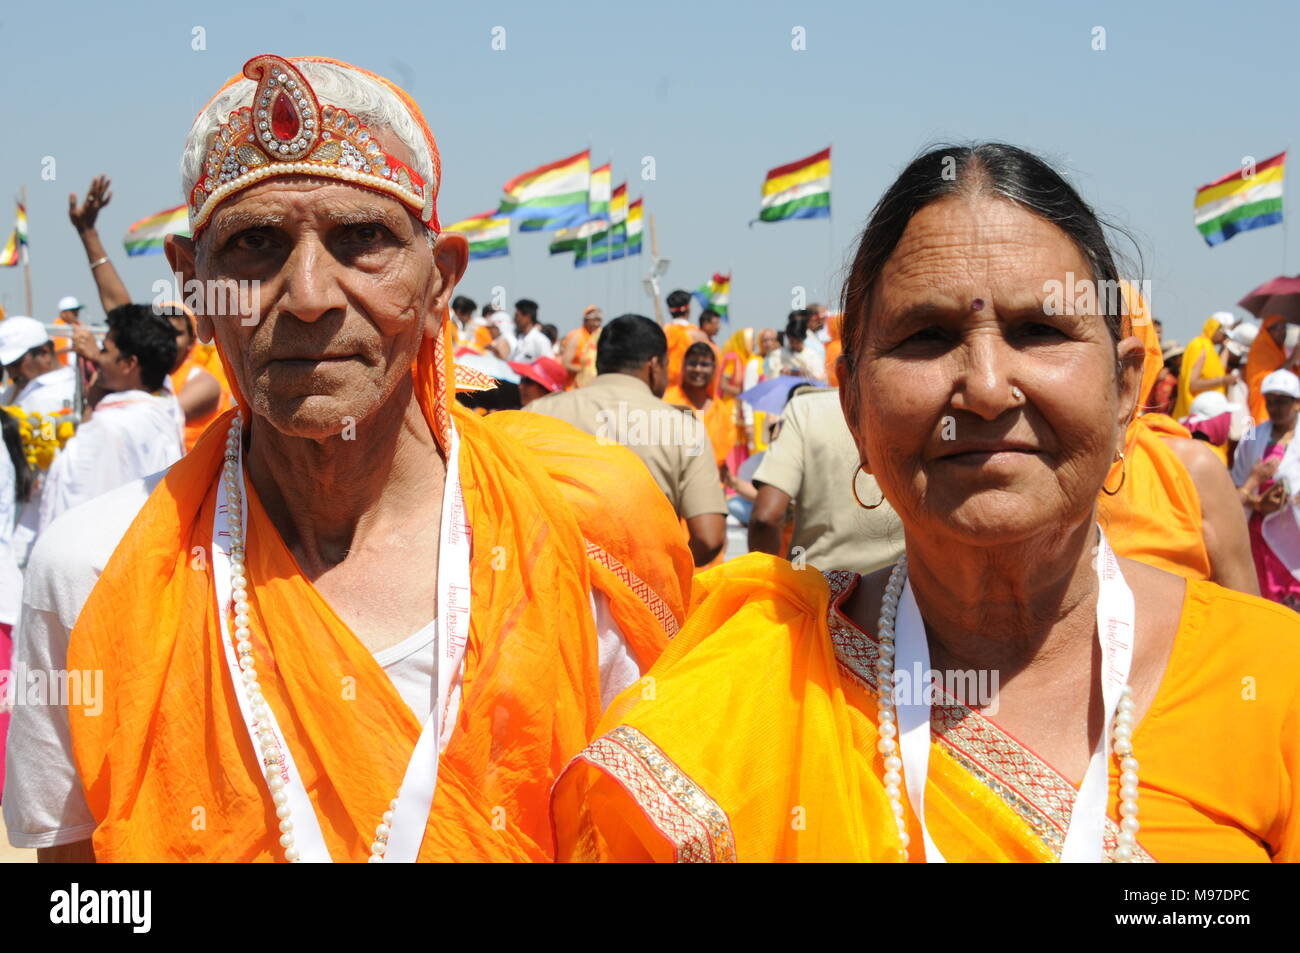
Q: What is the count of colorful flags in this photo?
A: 10